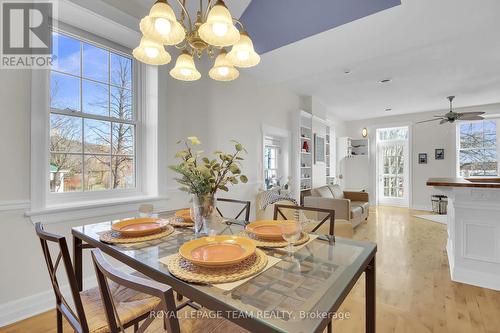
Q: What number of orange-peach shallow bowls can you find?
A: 4